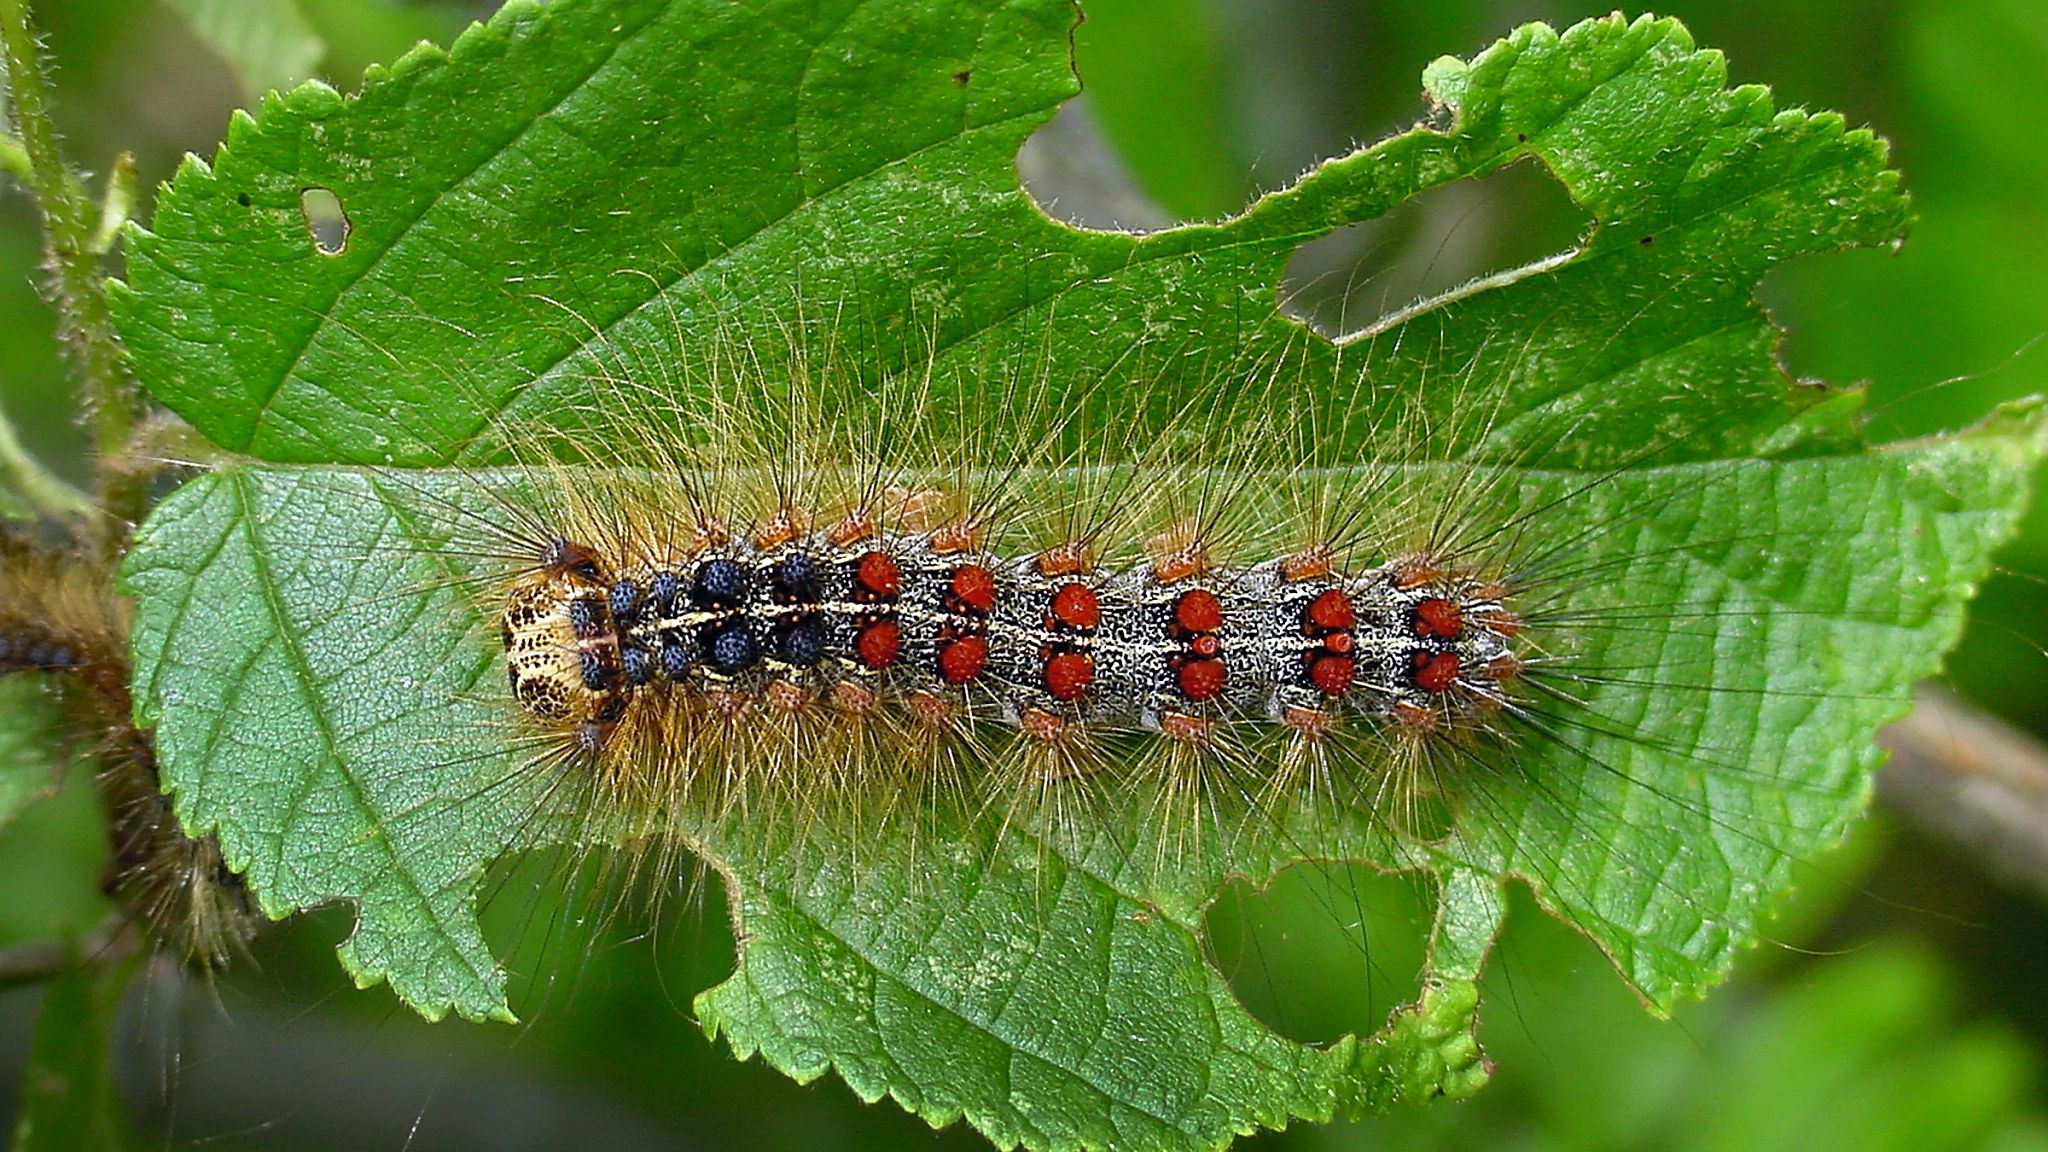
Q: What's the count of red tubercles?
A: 12